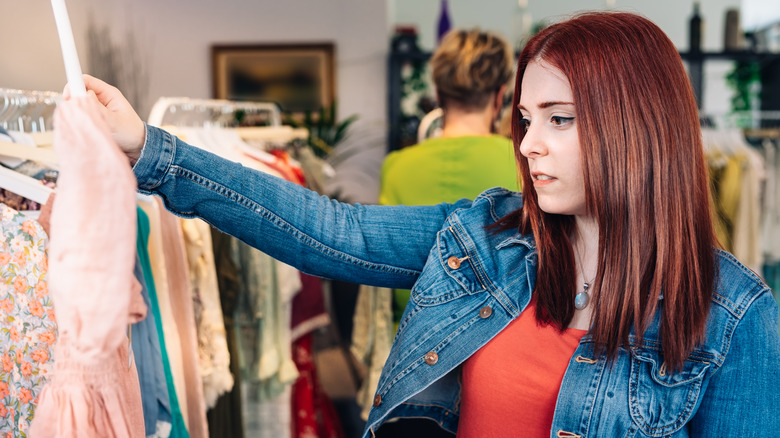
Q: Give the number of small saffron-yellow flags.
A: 0